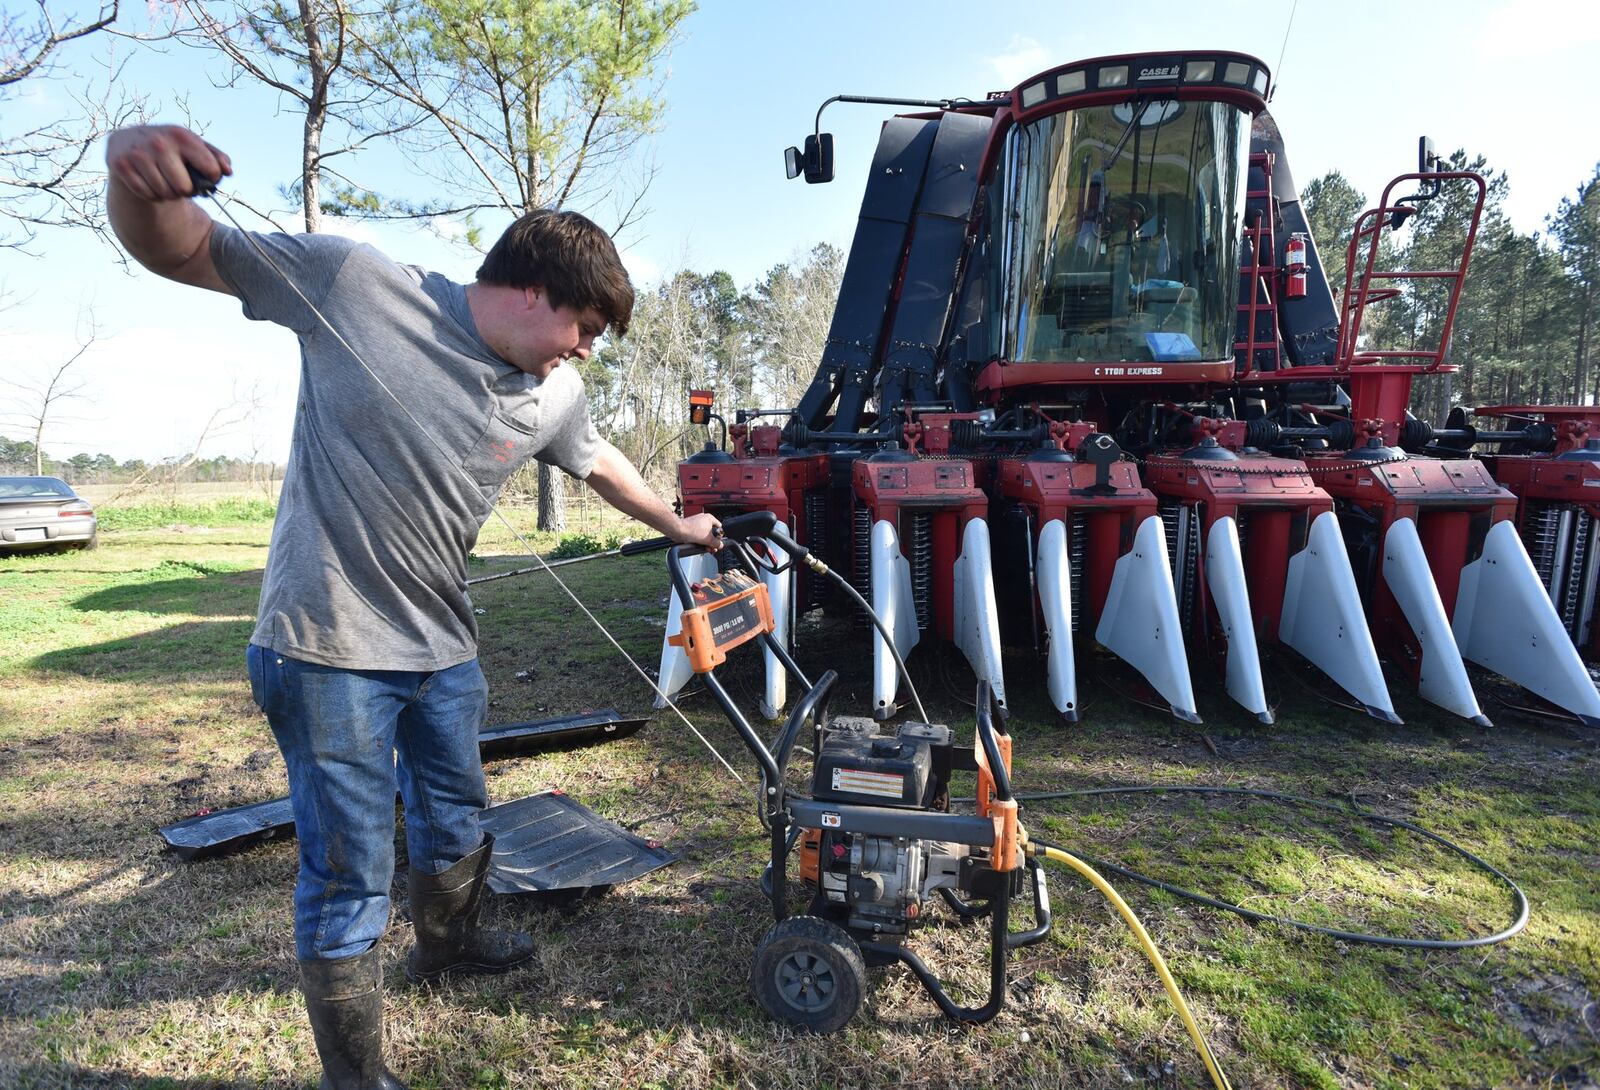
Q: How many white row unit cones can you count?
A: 10